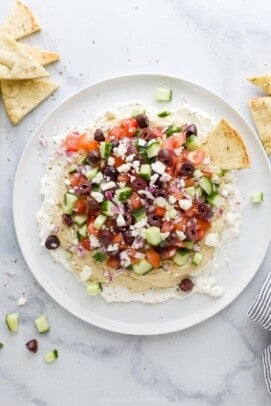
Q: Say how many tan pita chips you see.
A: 7